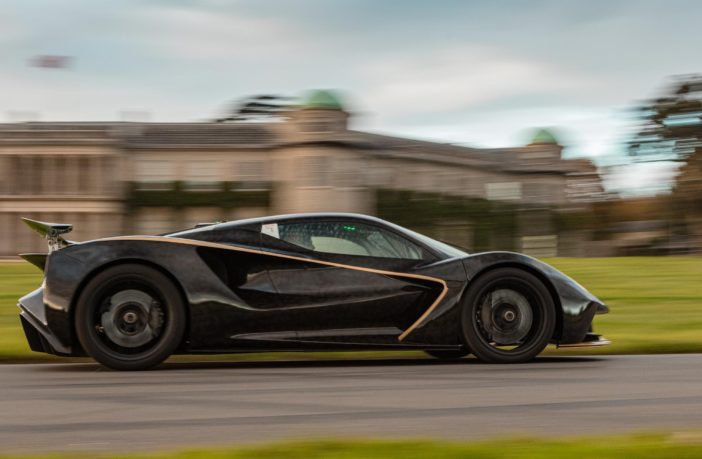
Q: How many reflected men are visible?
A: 0